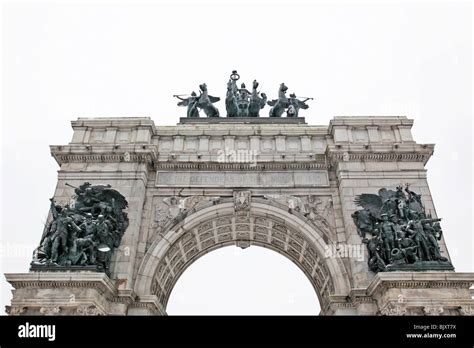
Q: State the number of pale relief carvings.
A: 2